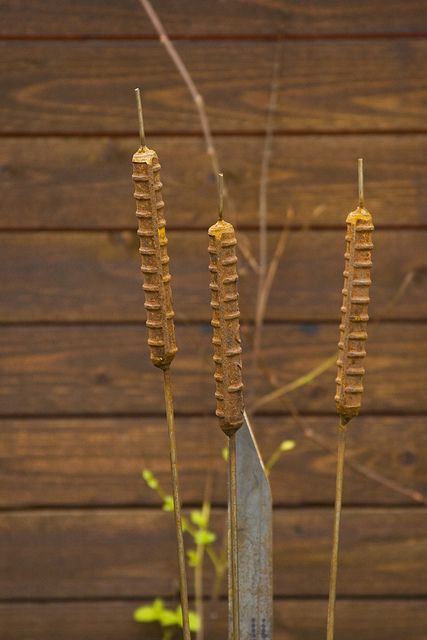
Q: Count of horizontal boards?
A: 8